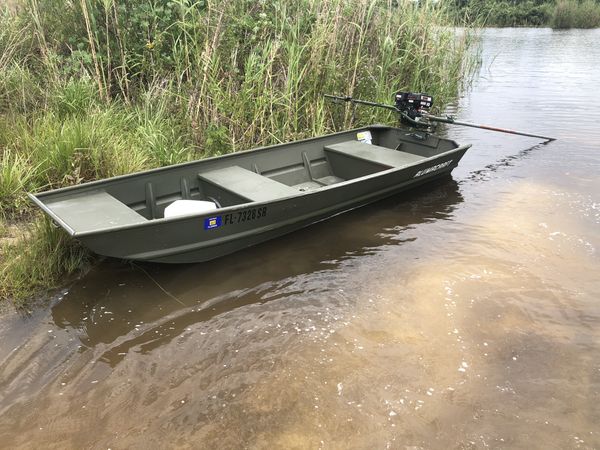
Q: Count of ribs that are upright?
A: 4